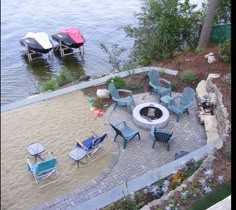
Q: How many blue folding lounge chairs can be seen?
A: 2